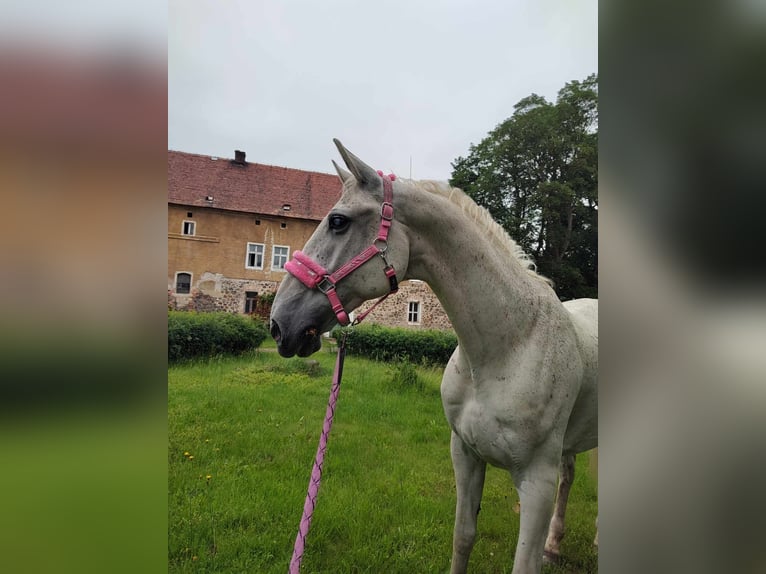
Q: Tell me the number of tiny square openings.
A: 3